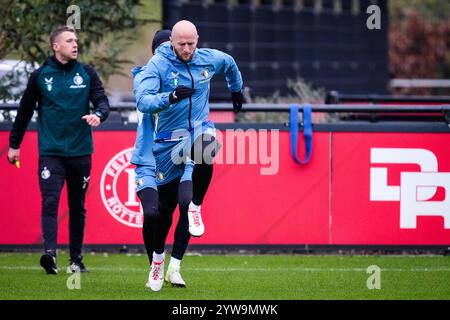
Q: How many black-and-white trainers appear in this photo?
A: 2